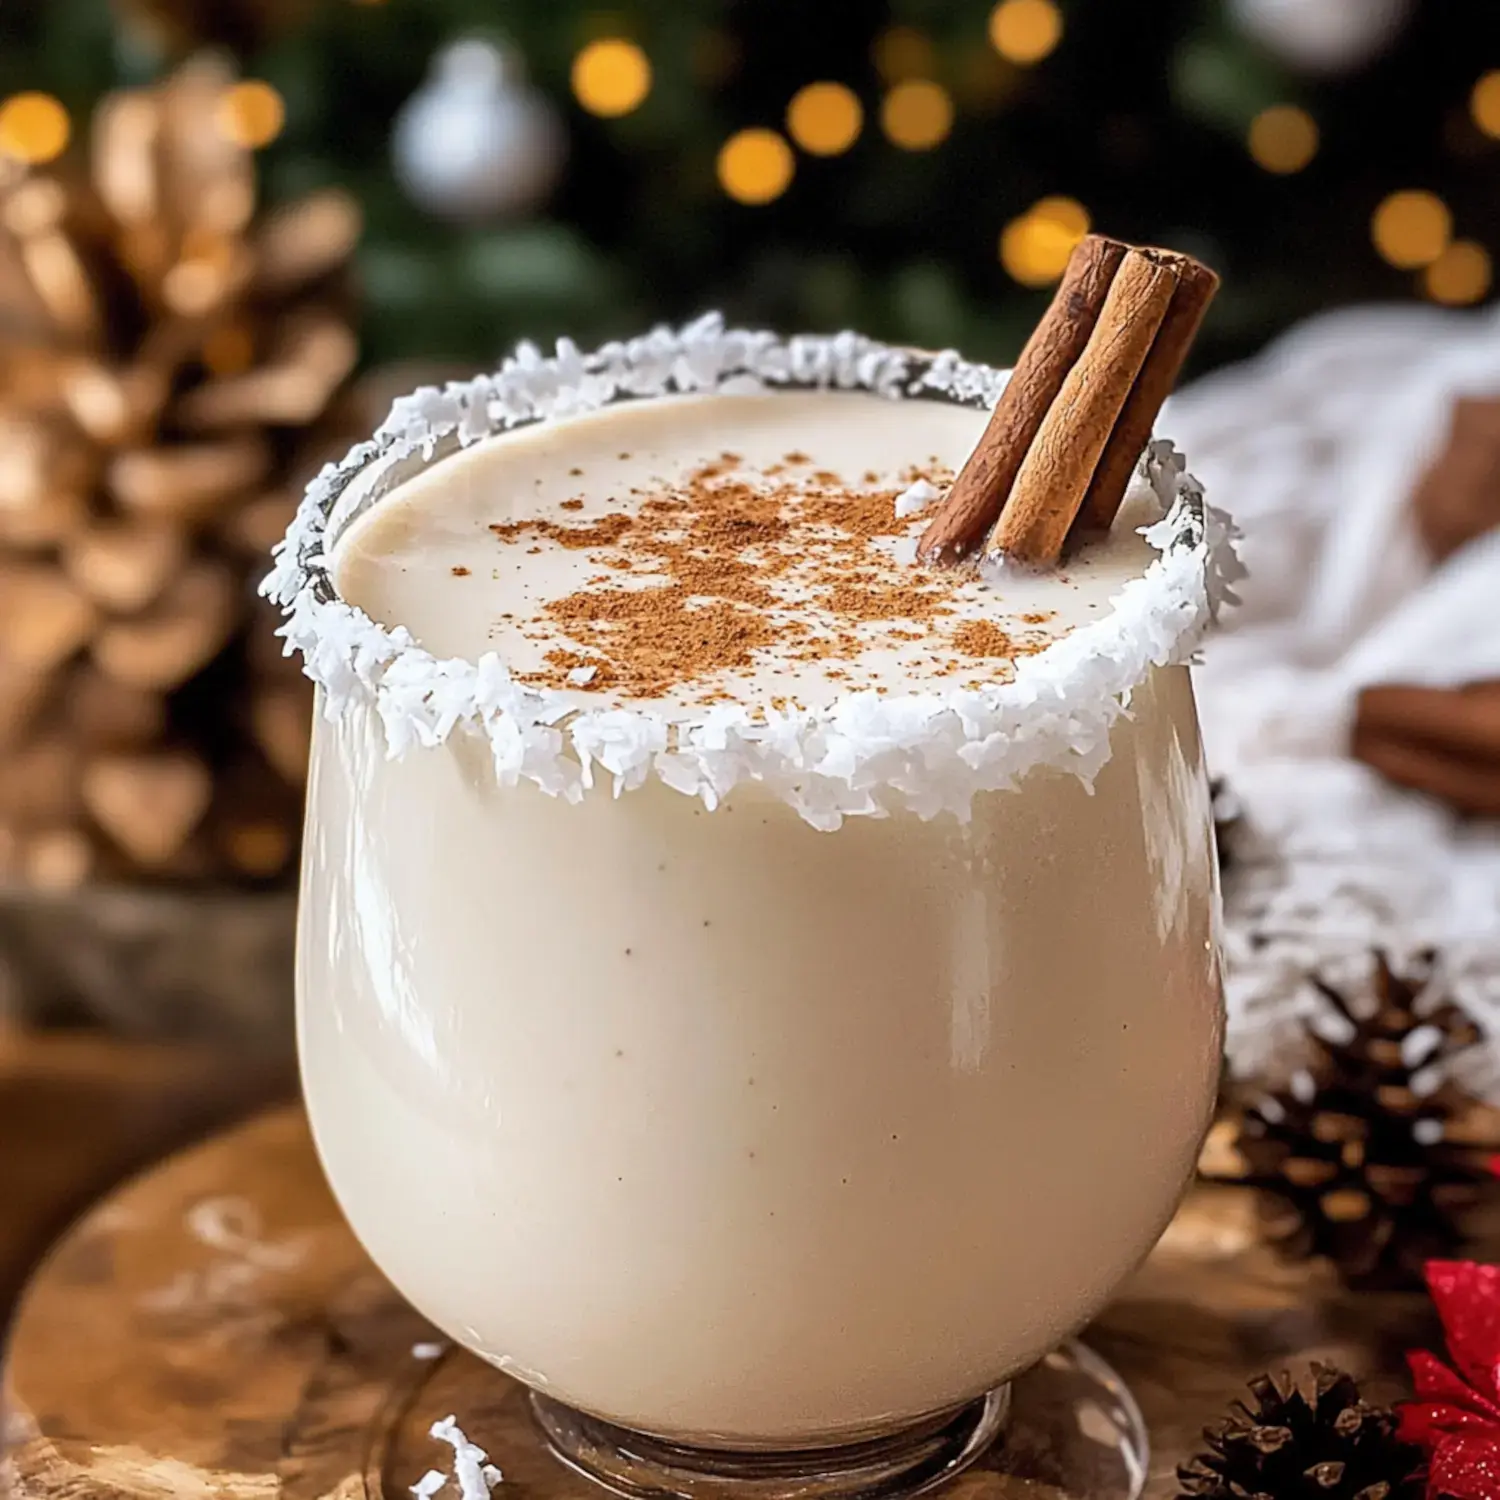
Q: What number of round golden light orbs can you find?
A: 13